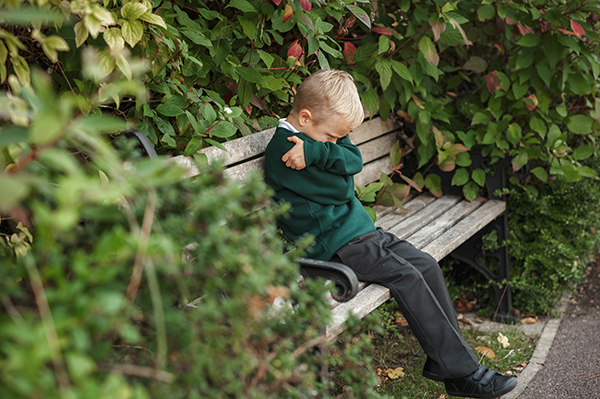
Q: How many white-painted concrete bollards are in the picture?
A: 0